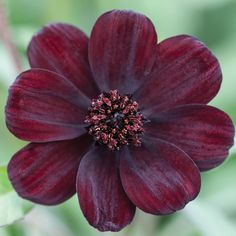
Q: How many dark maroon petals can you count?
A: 8